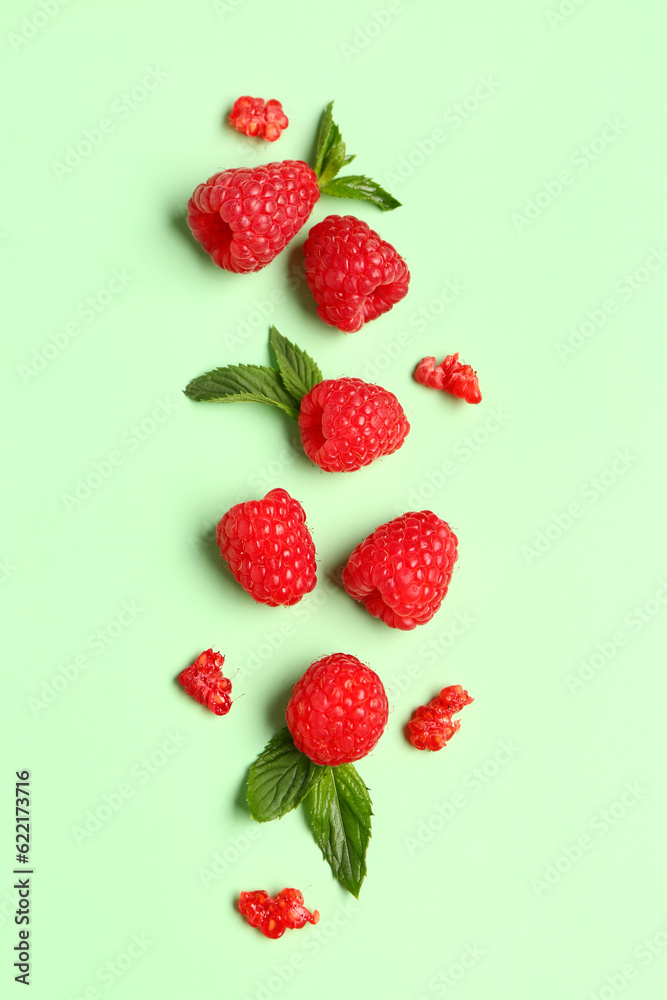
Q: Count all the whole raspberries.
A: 6